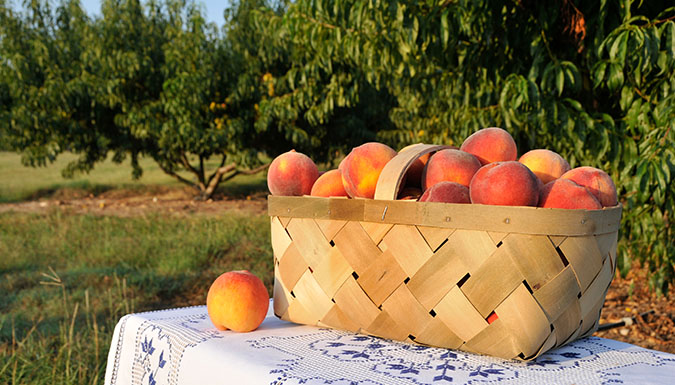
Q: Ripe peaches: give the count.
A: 12